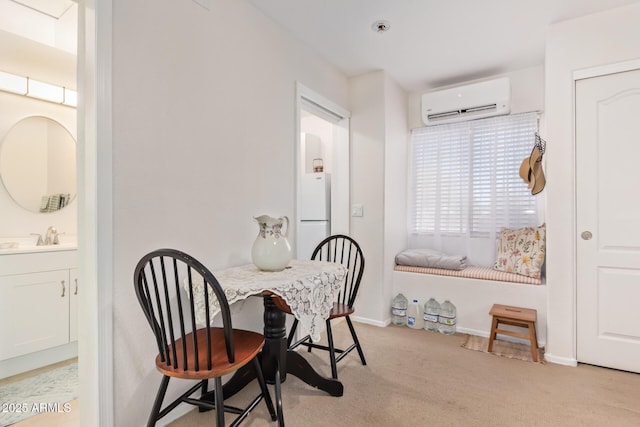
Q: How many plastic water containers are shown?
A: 4